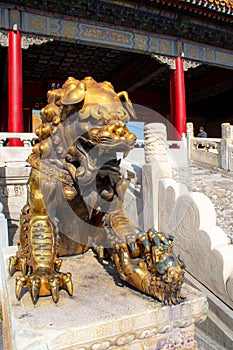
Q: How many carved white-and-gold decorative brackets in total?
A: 4